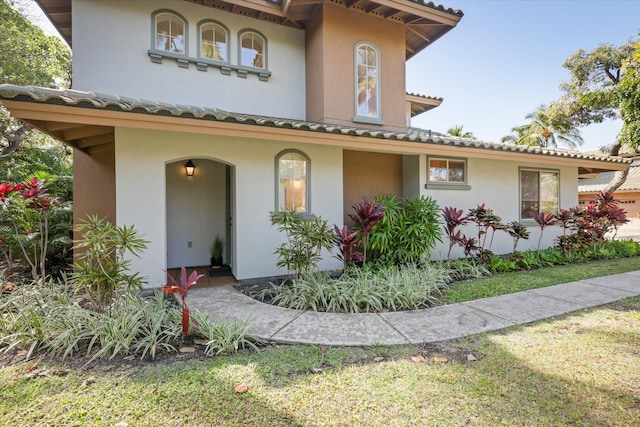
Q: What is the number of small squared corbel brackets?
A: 6